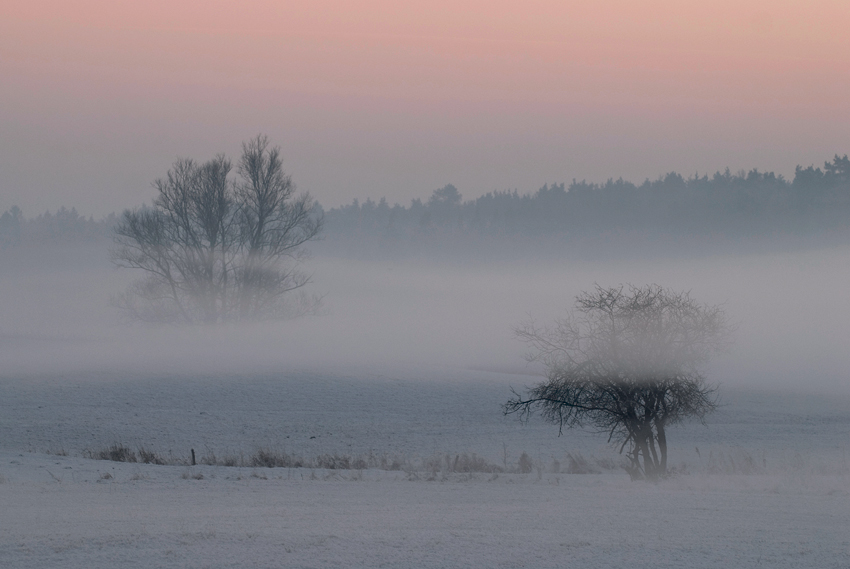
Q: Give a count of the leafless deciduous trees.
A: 2